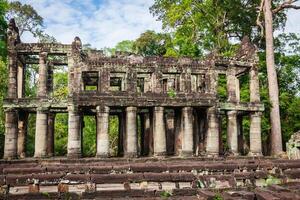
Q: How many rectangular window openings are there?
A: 5